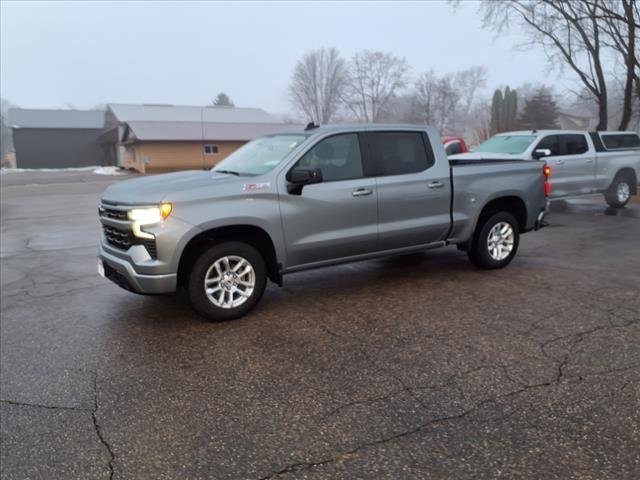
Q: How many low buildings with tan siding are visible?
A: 1